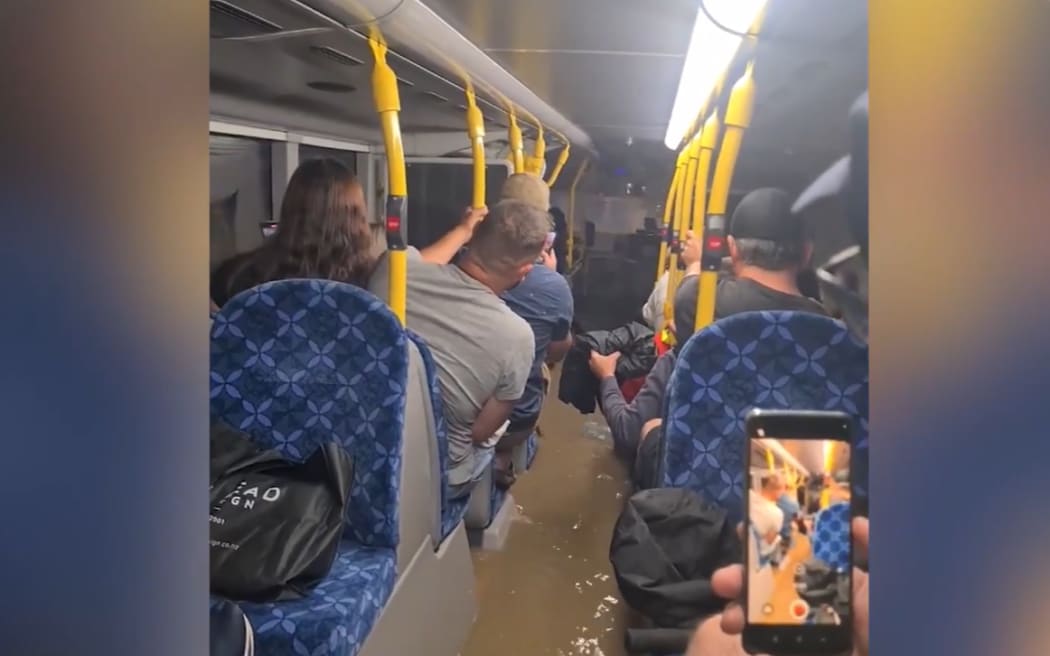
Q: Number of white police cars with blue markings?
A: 0